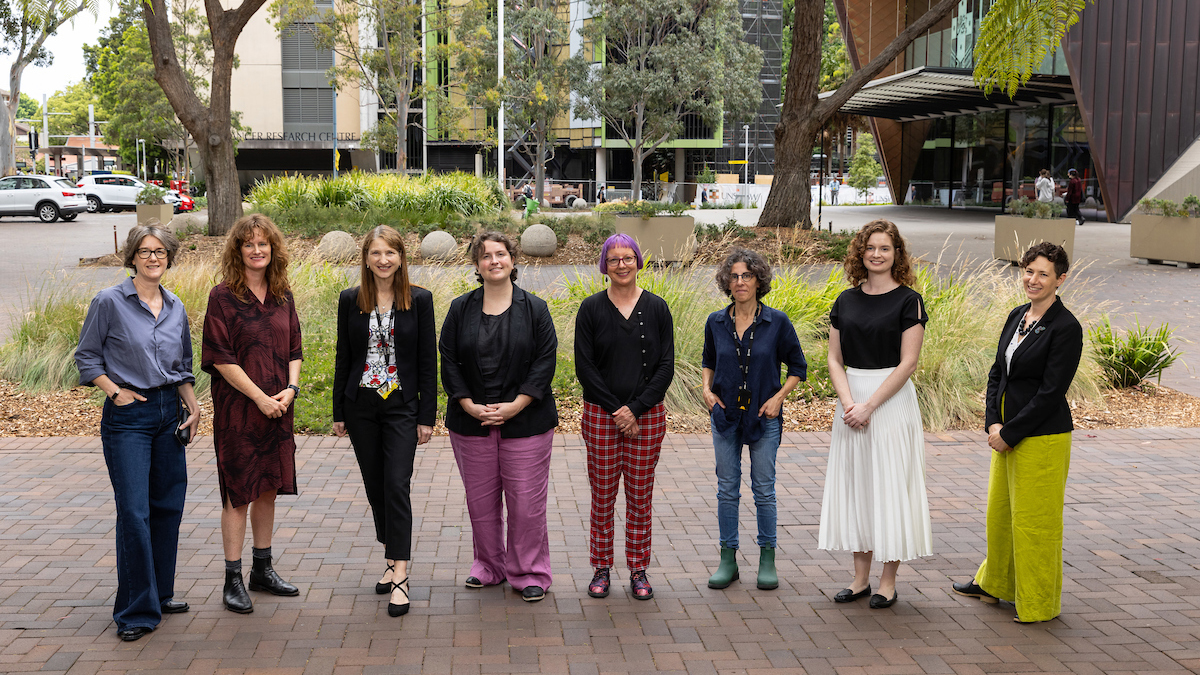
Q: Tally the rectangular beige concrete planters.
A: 4